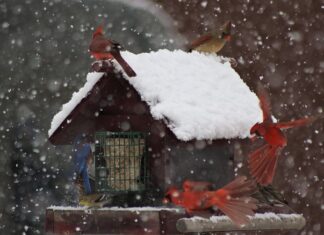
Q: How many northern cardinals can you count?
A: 4